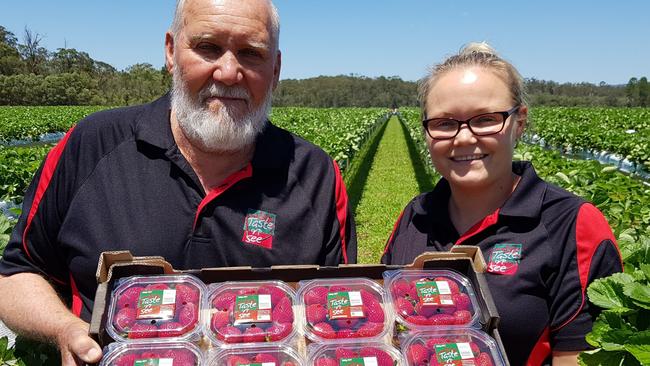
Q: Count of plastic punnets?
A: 8